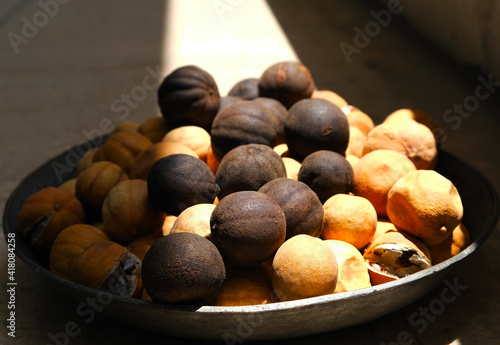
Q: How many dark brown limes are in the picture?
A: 13